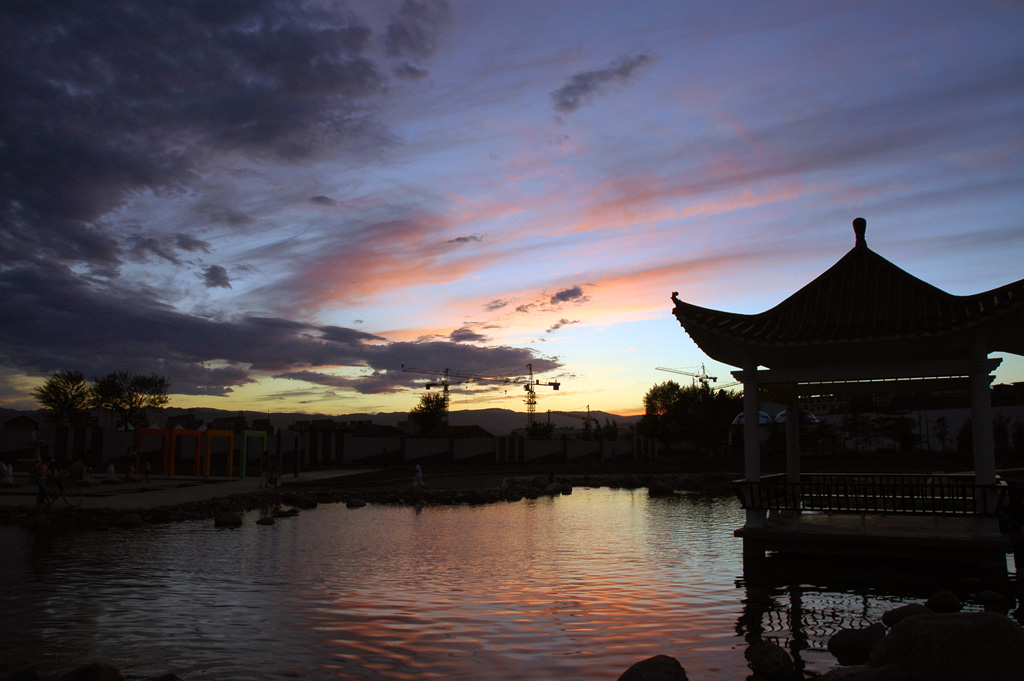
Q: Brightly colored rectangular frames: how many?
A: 4